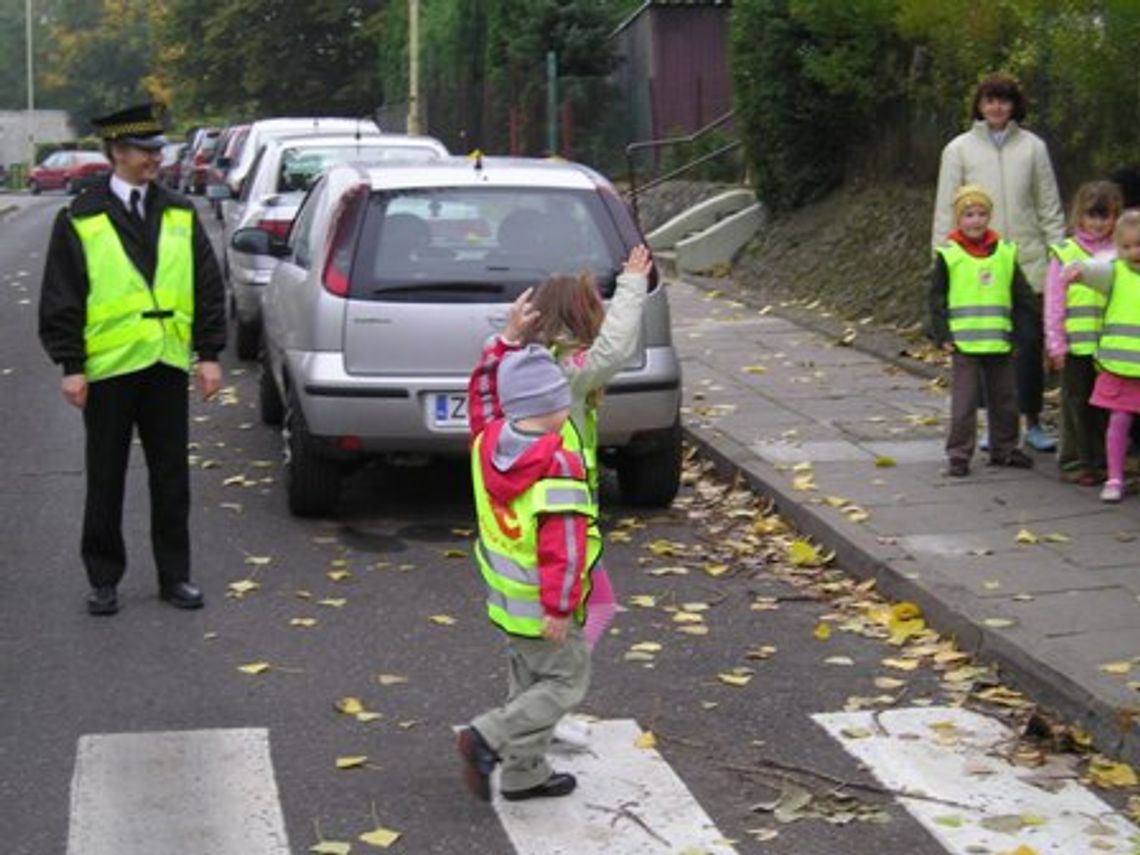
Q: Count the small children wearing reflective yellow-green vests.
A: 5